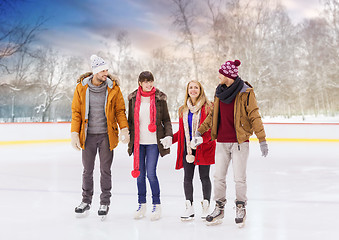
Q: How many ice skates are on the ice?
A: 8